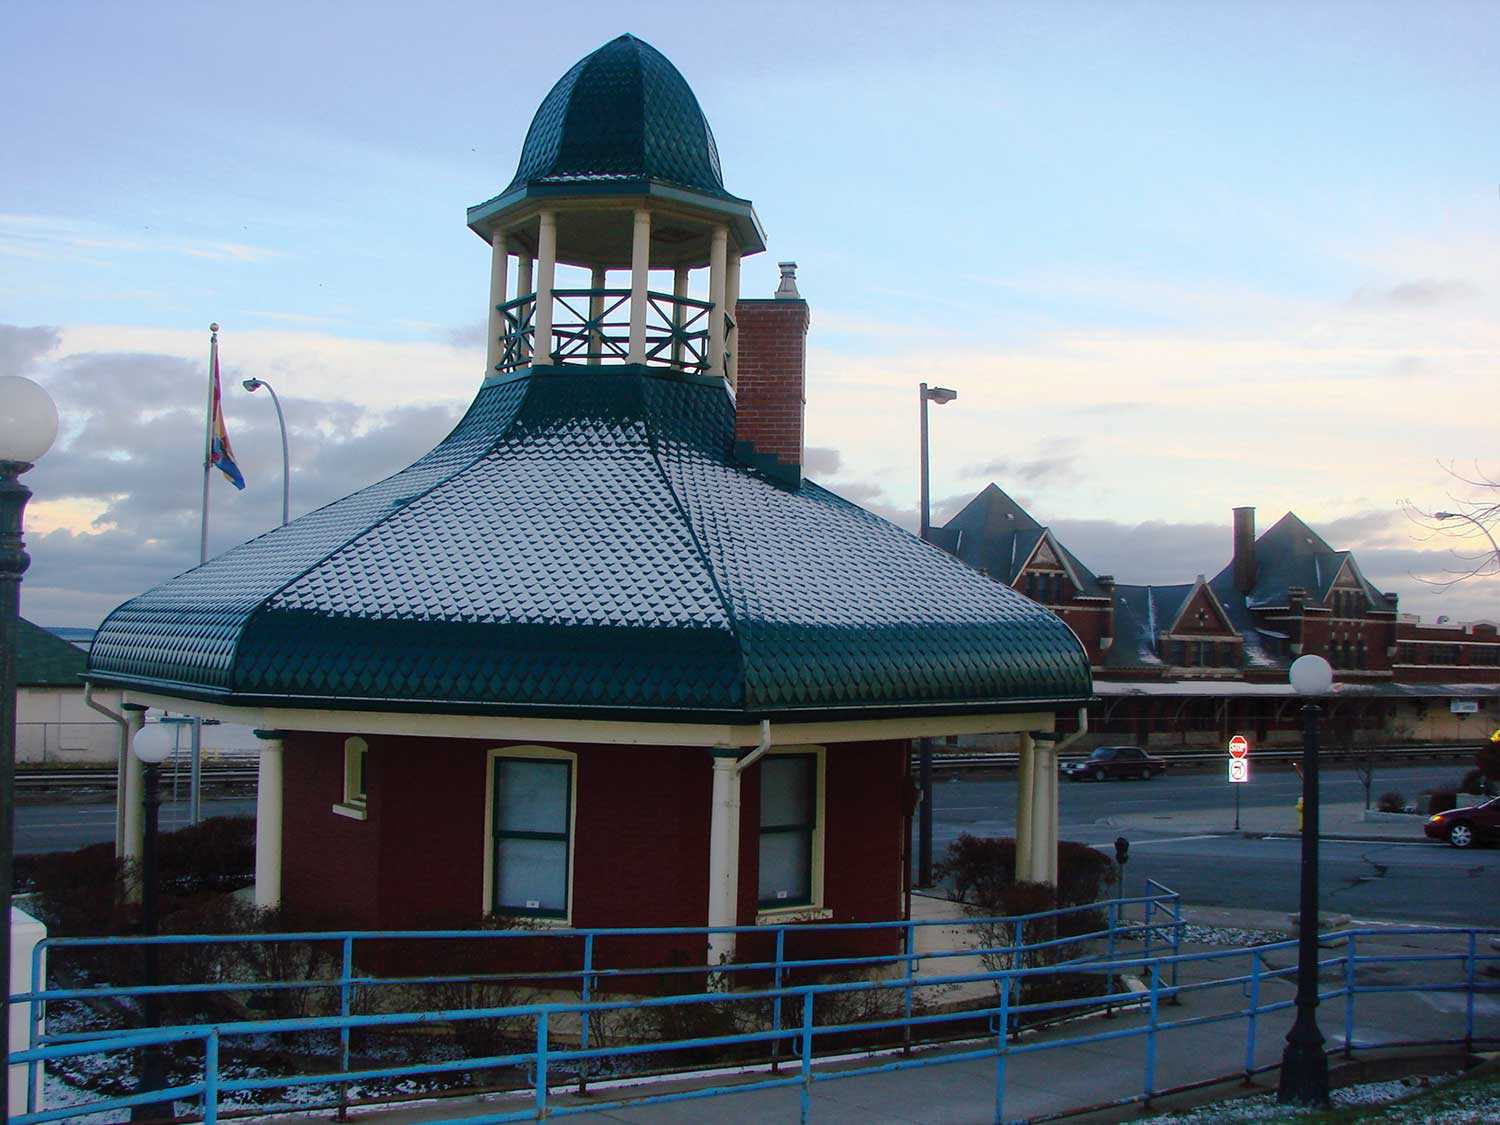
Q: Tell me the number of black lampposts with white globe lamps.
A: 3